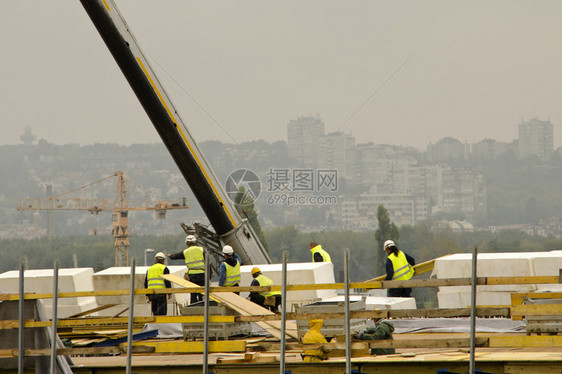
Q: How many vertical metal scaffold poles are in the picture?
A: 7